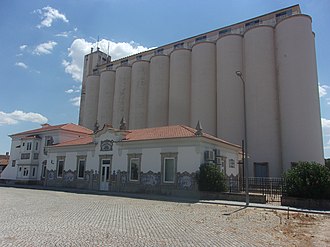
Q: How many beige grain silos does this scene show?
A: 10